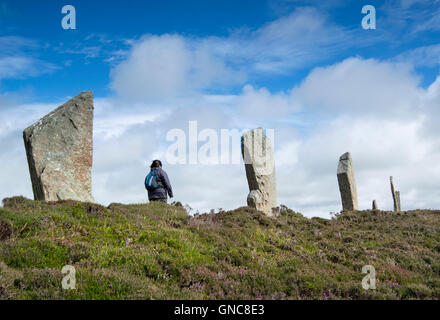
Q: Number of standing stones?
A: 6